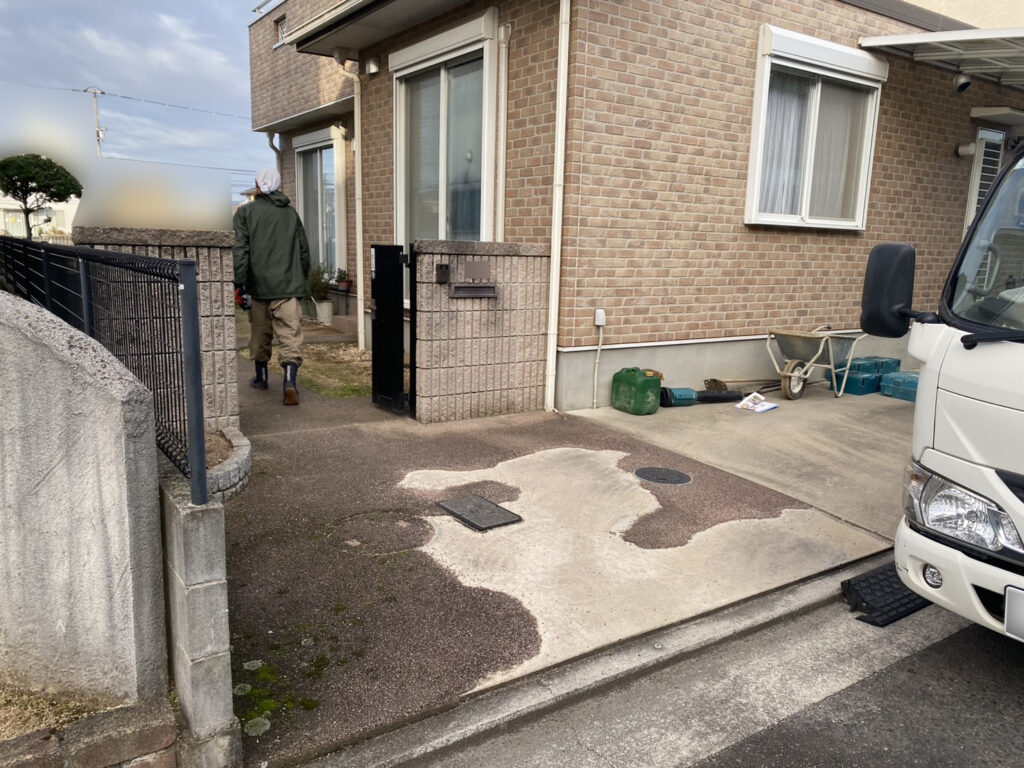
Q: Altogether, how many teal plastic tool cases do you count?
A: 4